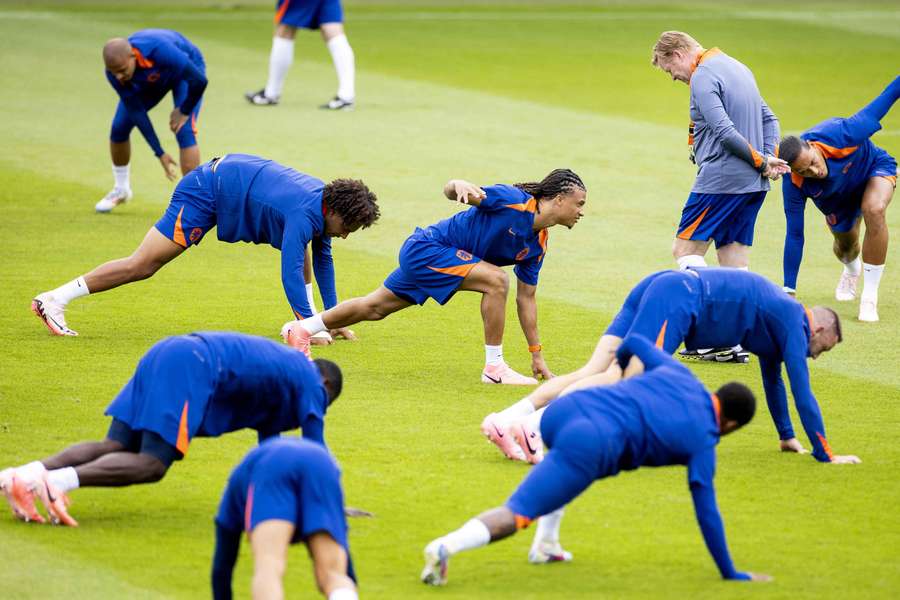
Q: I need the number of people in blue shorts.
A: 10